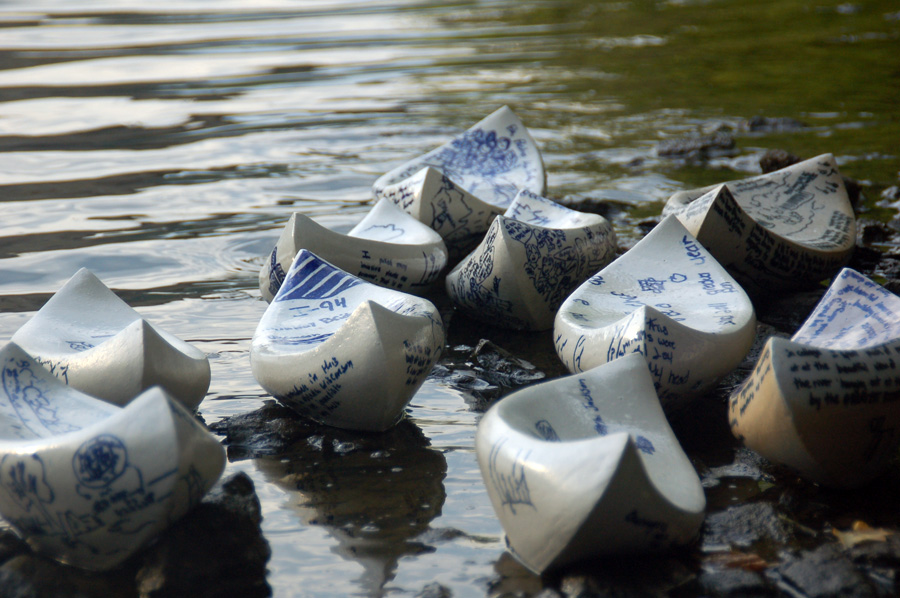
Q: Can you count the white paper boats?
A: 10